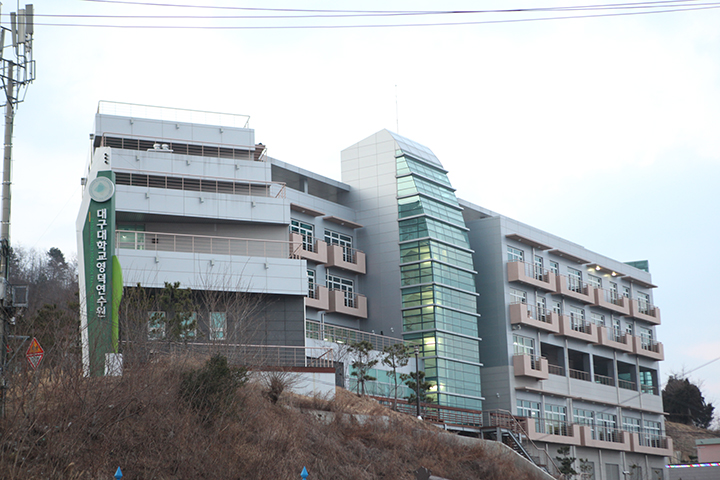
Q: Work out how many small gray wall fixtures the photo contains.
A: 12